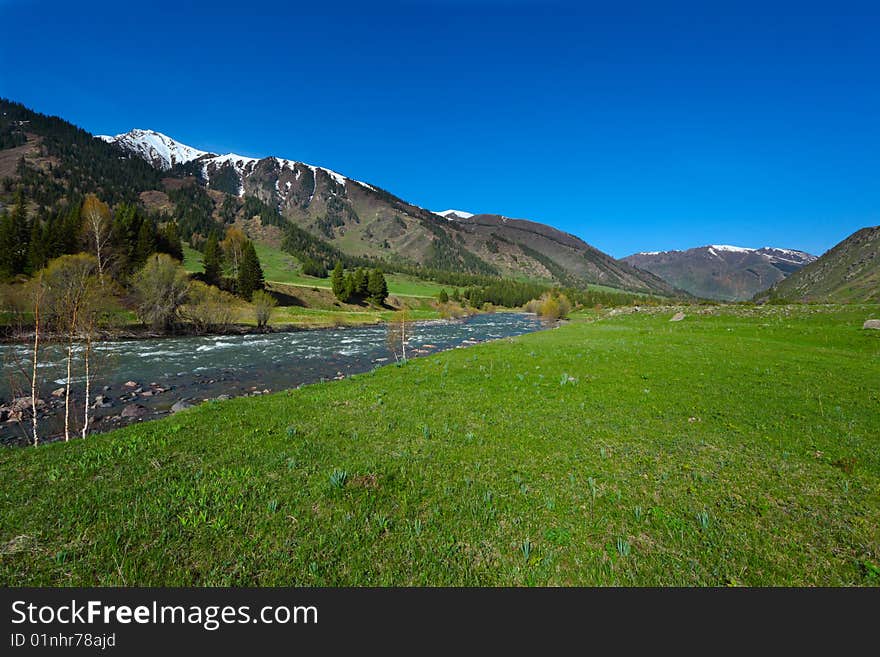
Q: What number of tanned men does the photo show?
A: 0